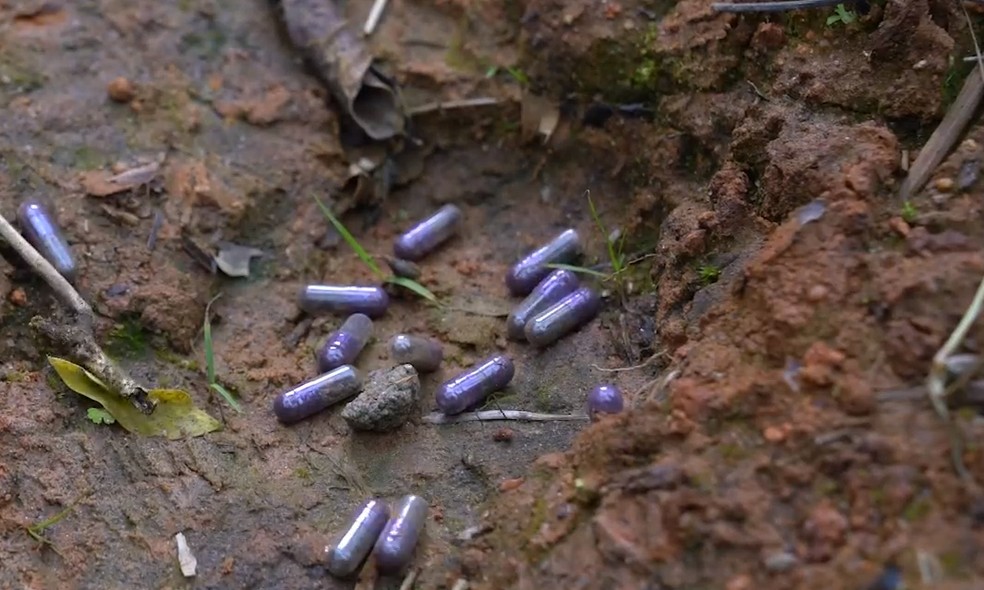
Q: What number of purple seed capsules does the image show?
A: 13